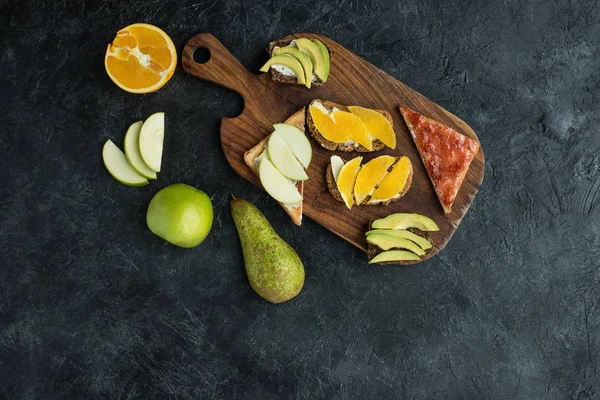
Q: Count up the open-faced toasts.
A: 6